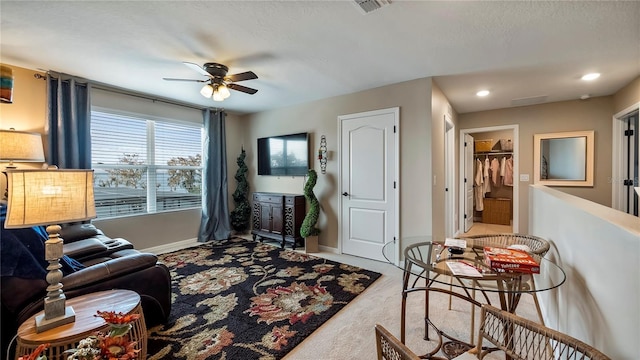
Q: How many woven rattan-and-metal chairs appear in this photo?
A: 2